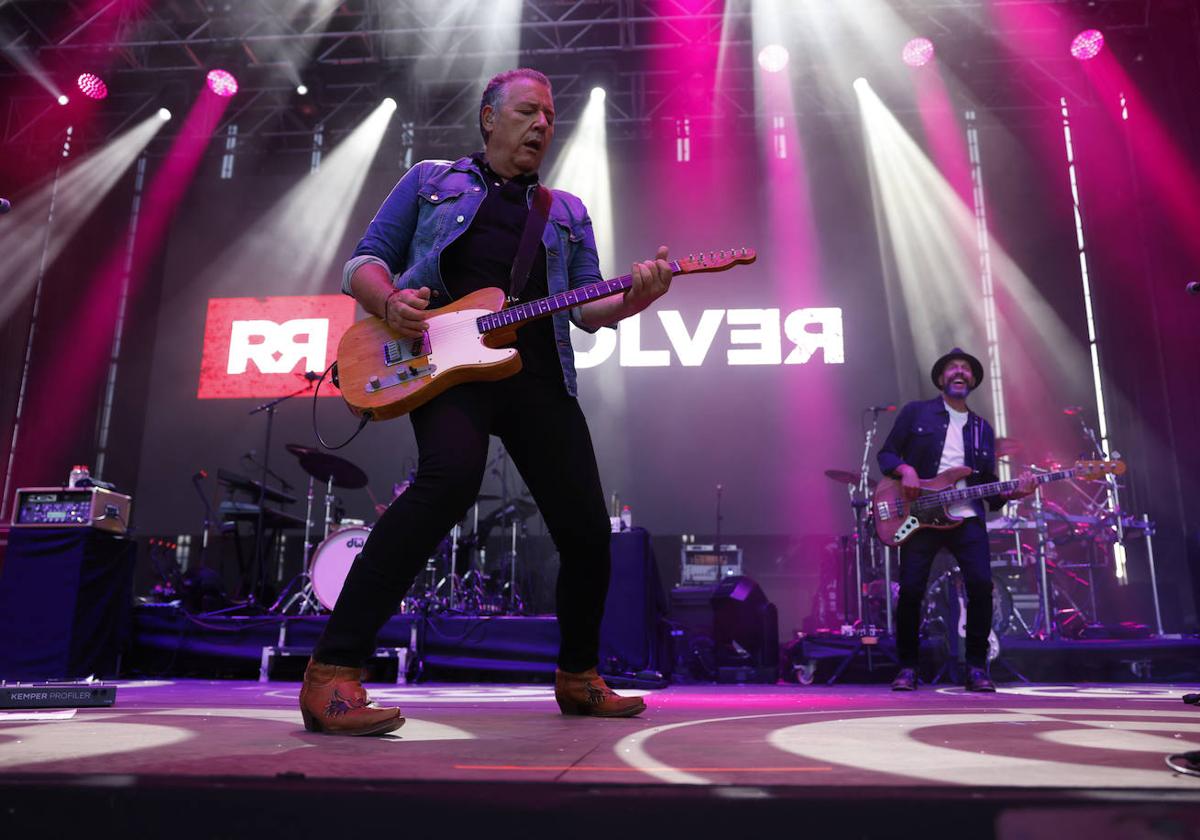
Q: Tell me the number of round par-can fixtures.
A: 5